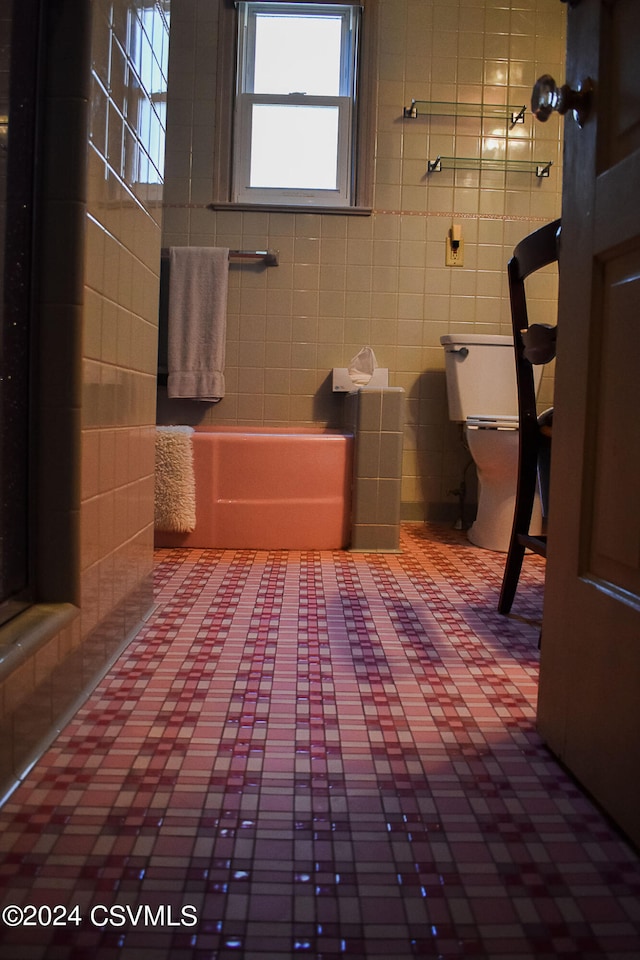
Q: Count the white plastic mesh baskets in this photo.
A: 0